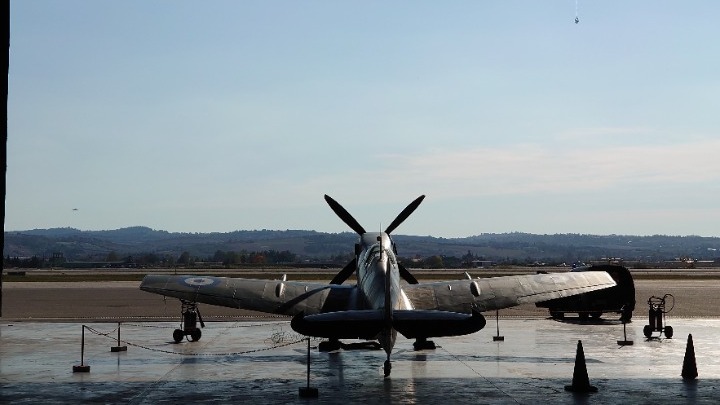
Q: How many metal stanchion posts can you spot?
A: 5